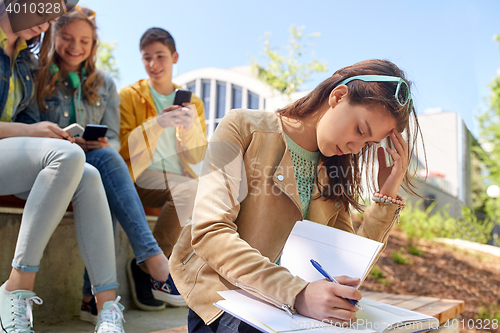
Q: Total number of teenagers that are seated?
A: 4